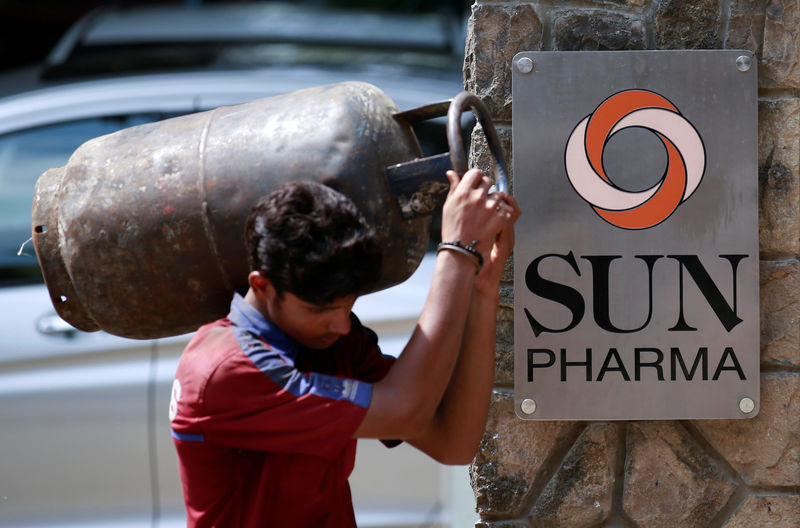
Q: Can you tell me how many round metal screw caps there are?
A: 4